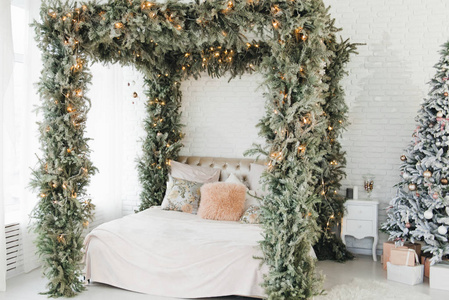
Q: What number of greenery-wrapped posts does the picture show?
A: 4